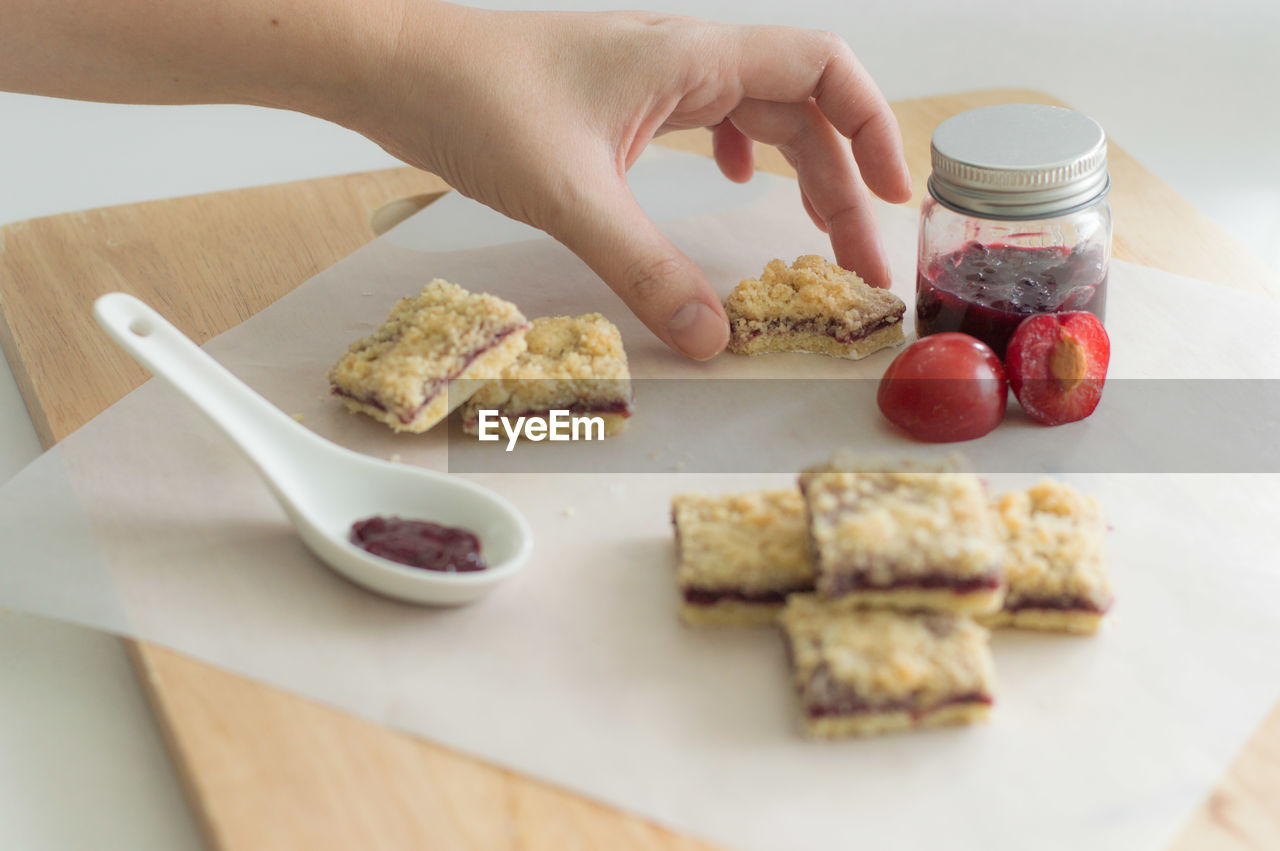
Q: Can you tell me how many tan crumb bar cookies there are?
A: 7